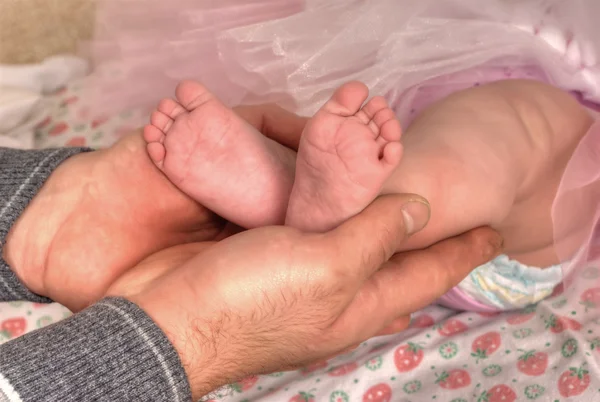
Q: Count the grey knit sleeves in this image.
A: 2